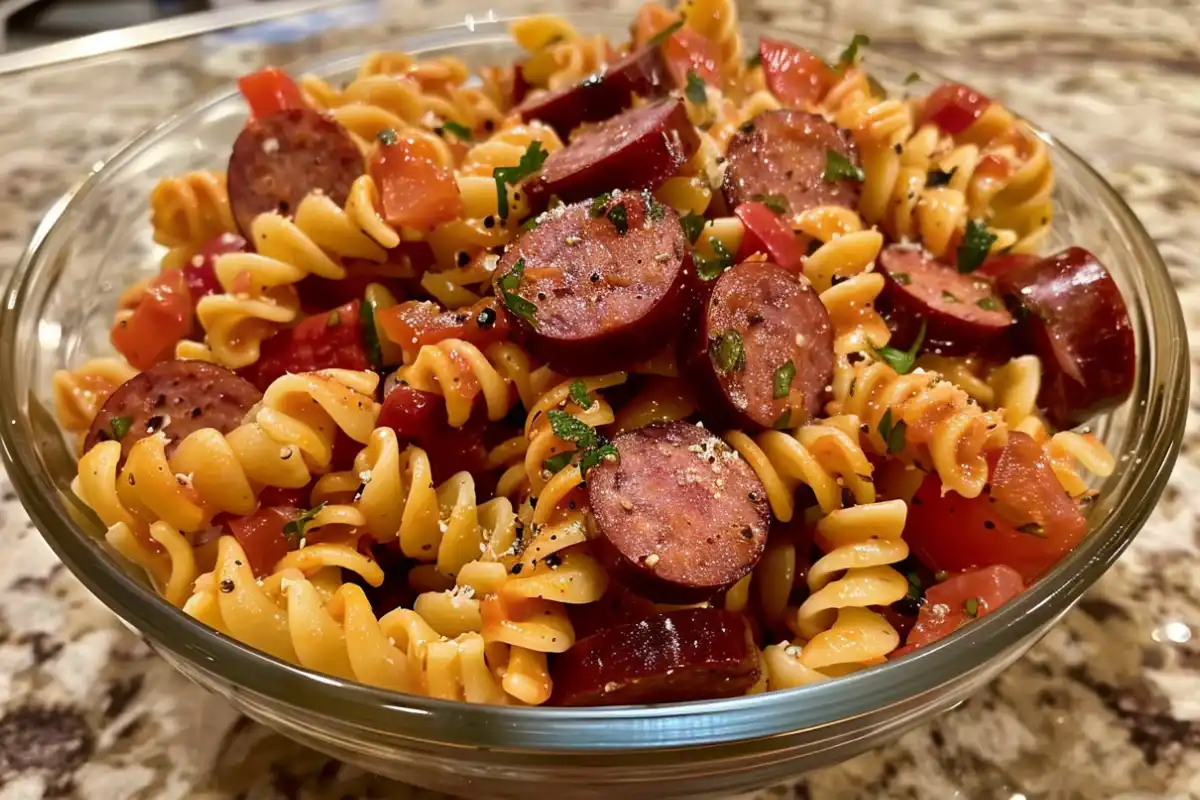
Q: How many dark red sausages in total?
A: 11